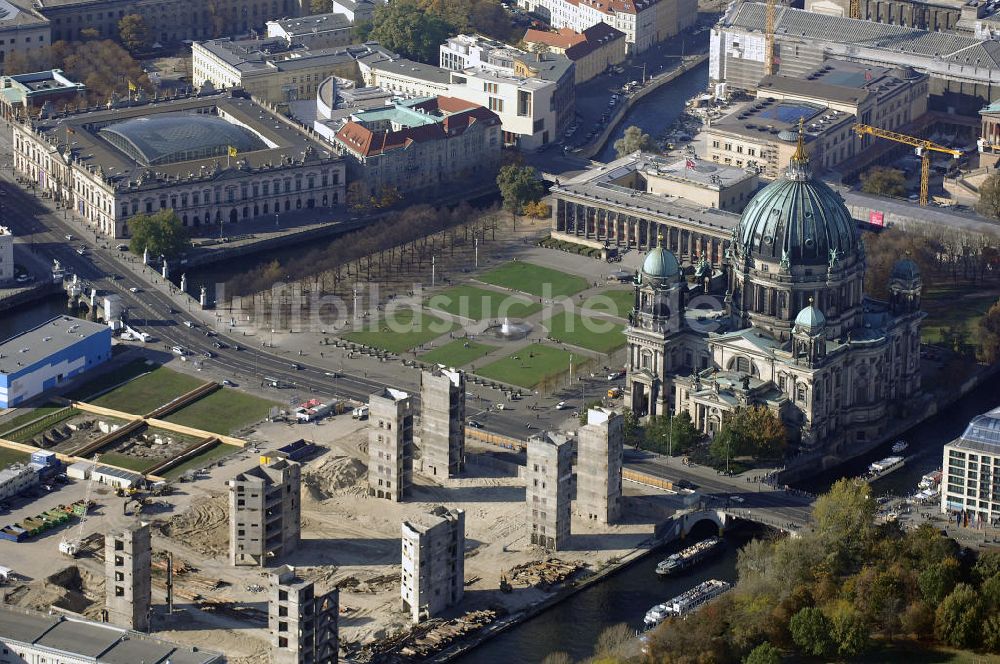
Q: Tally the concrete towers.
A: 8